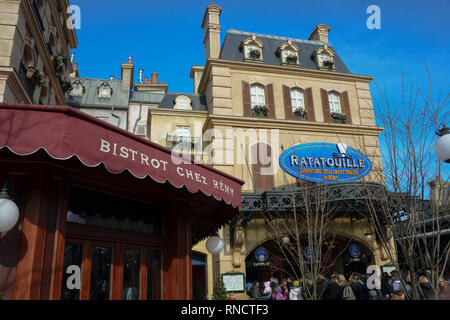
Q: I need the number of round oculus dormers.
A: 2